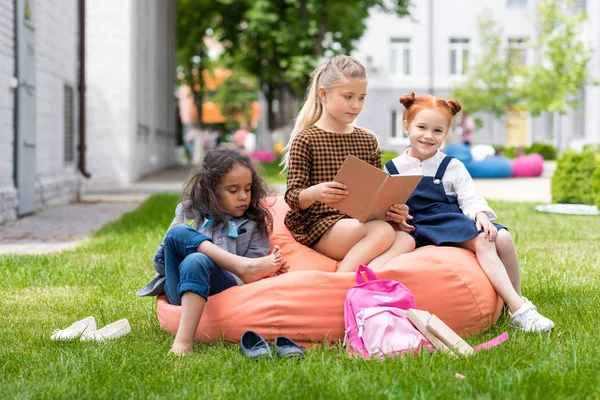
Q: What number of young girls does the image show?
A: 3